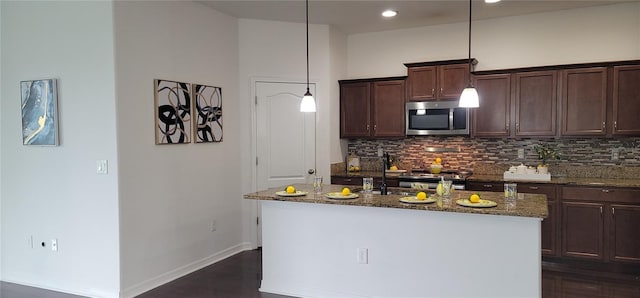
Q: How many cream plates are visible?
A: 4